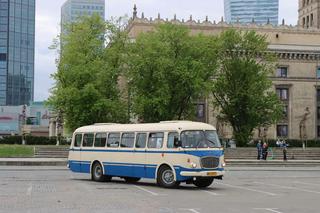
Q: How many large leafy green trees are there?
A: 3